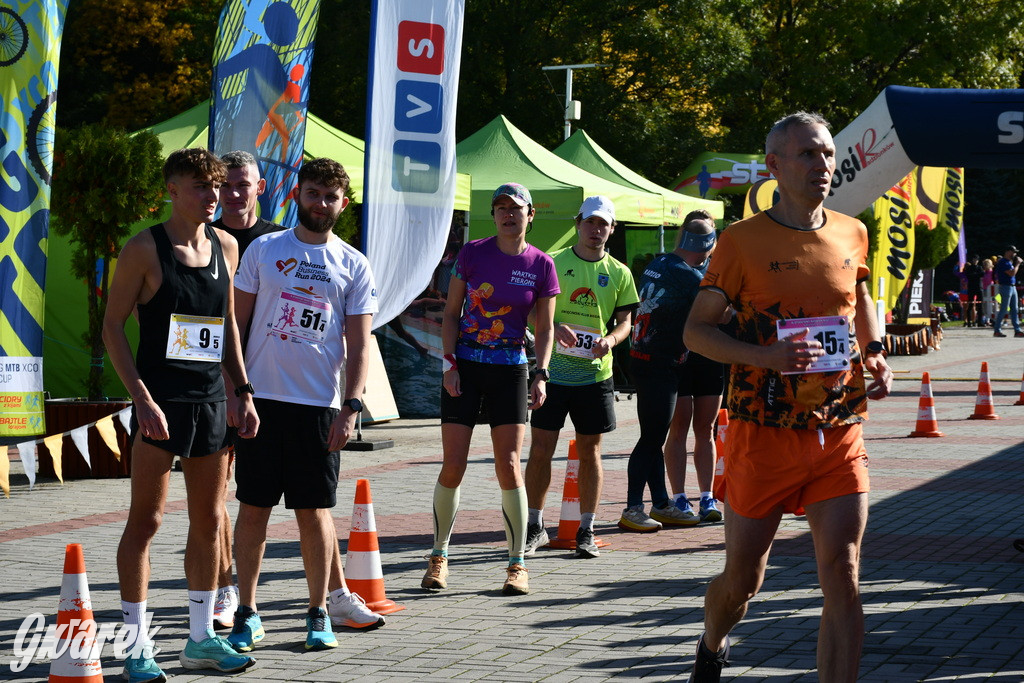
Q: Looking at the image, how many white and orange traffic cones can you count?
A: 7